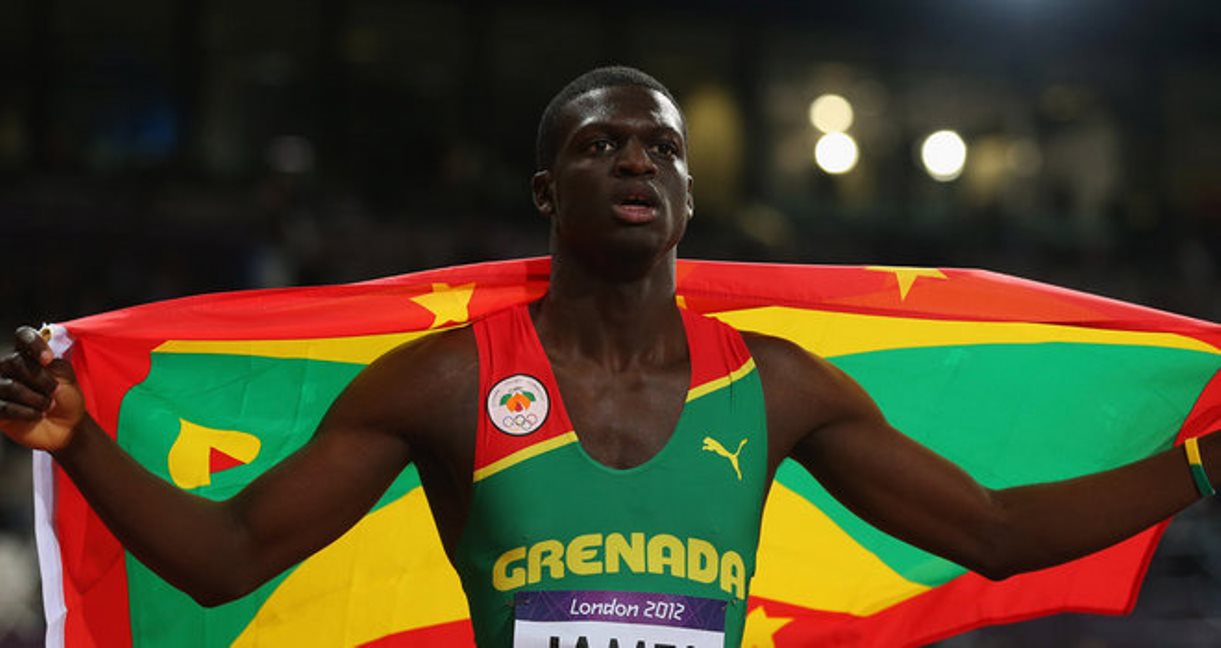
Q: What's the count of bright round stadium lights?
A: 3